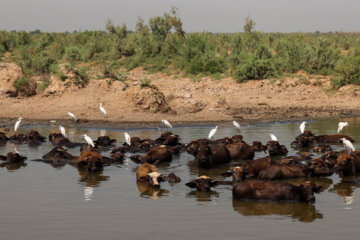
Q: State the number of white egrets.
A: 13